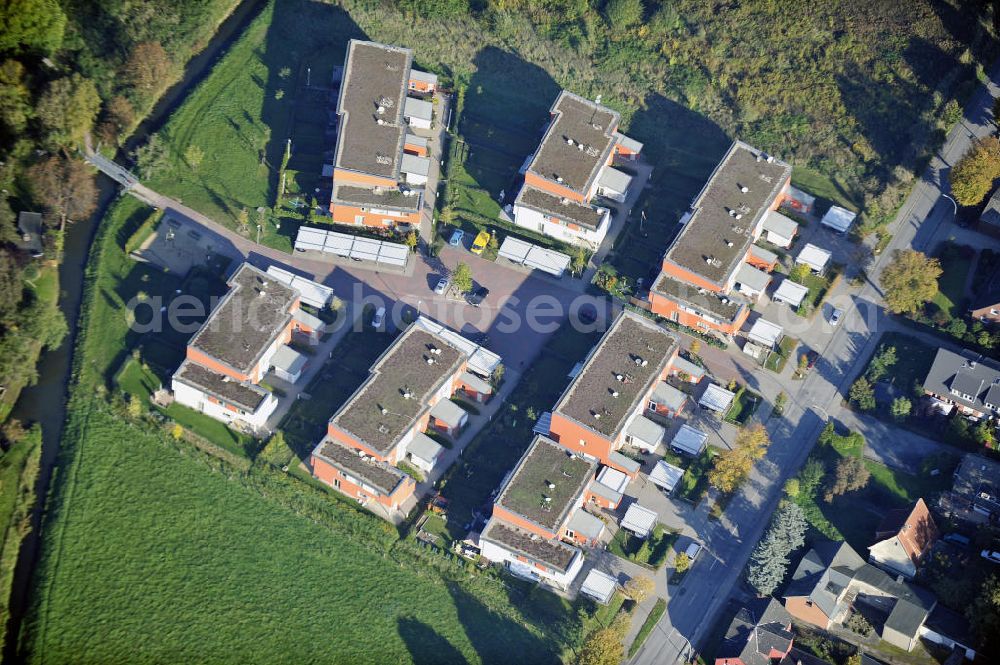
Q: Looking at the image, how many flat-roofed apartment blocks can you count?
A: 7